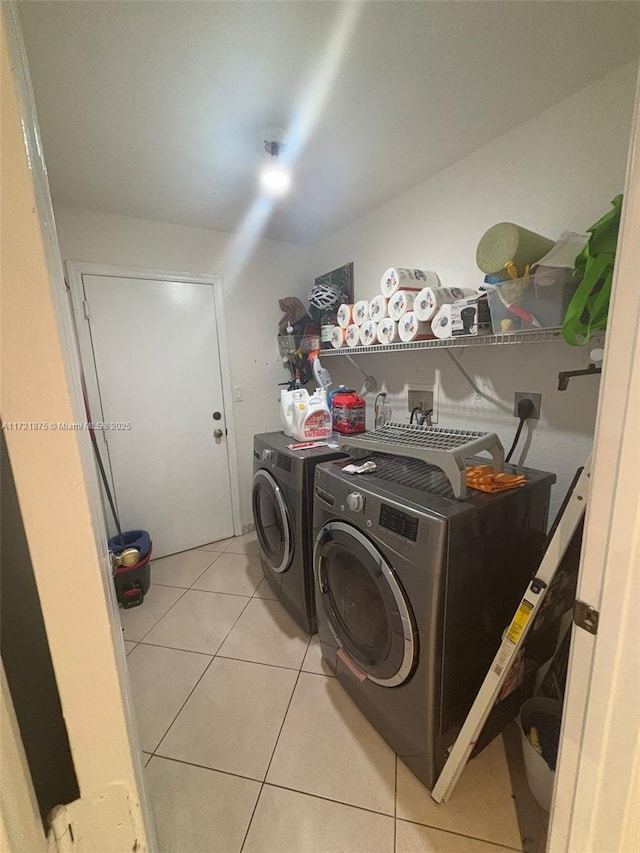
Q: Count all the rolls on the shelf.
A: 12